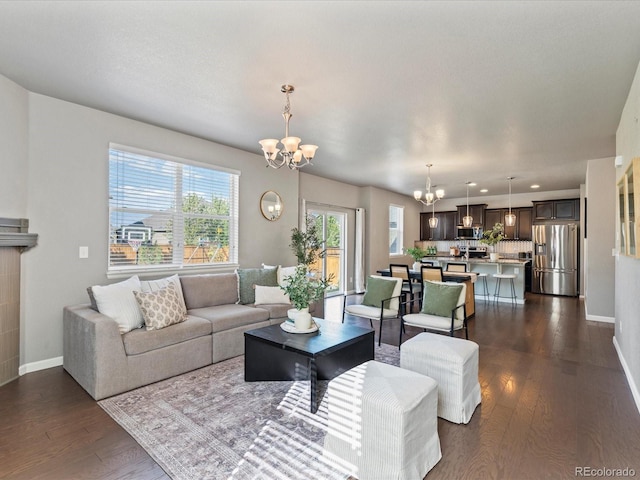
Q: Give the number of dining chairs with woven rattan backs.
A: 4